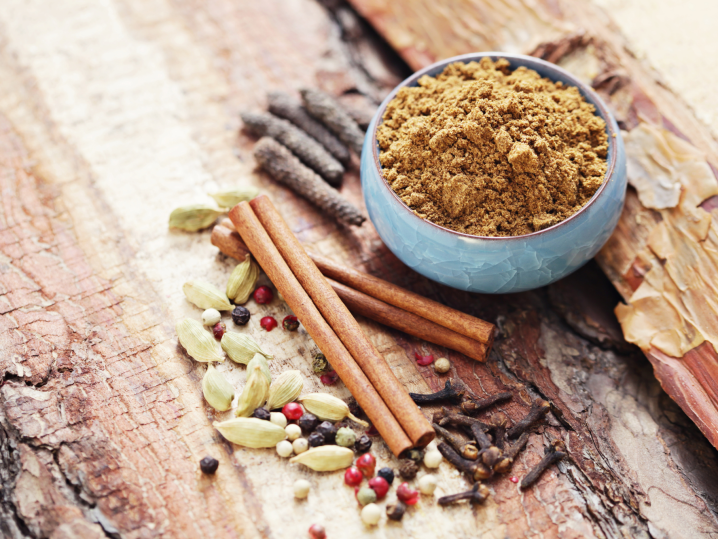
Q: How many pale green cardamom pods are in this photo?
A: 13